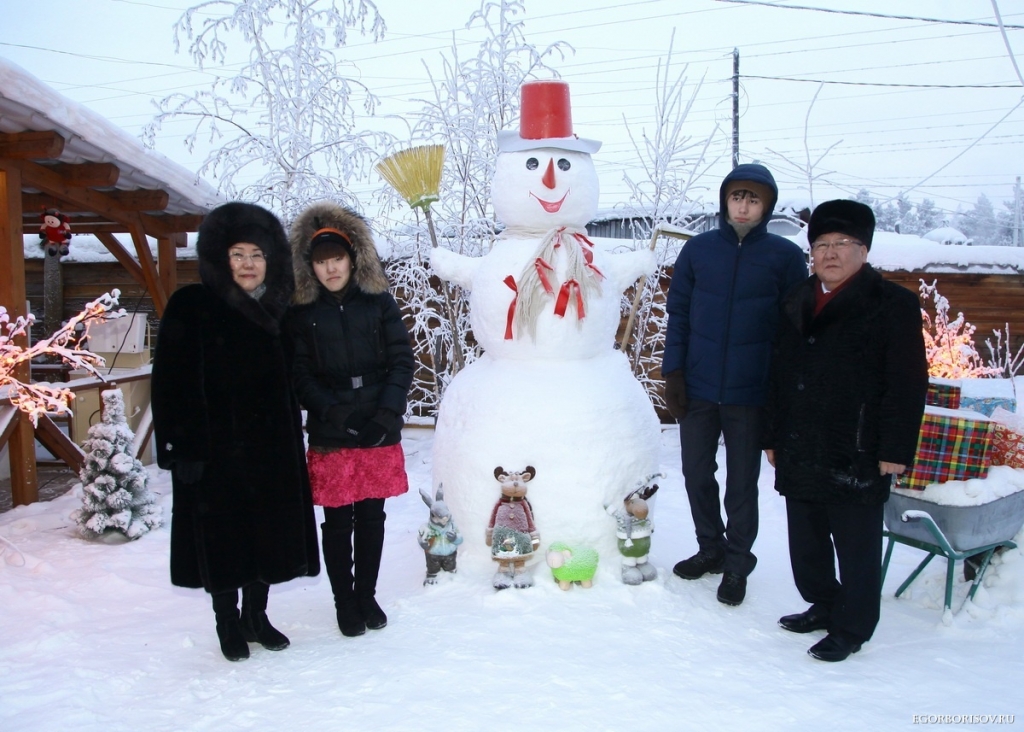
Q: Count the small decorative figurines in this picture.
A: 4